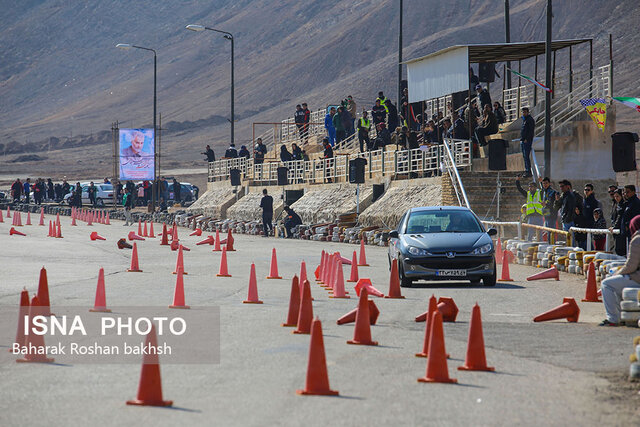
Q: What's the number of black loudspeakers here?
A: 6